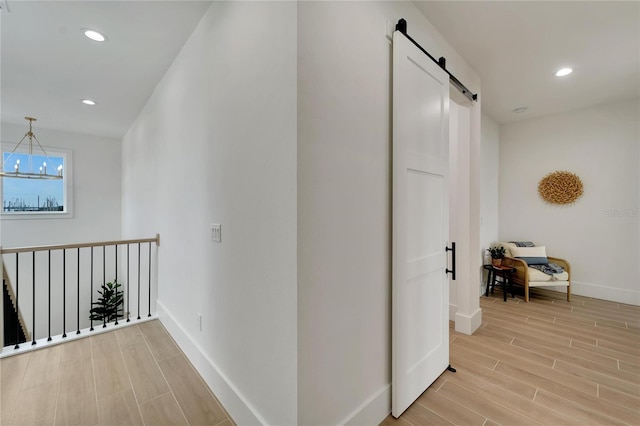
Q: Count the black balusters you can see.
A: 11